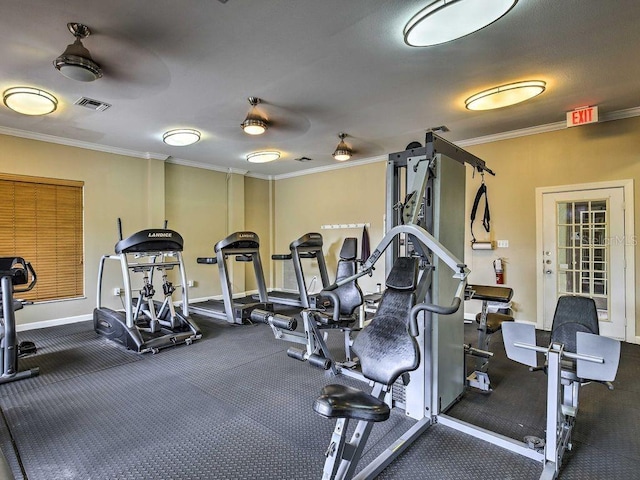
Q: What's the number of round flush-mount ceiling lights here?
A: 5